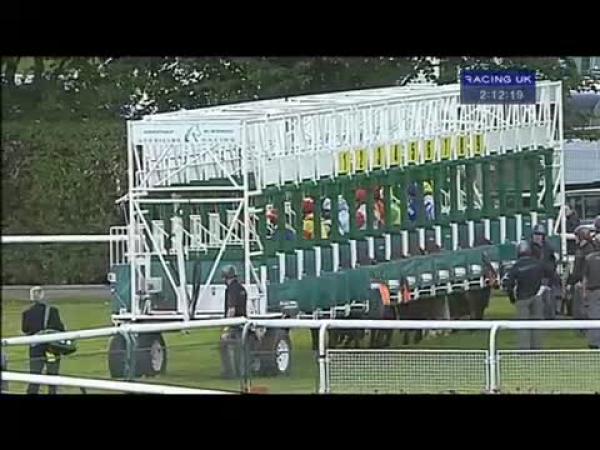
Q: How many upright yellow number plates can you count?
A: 9